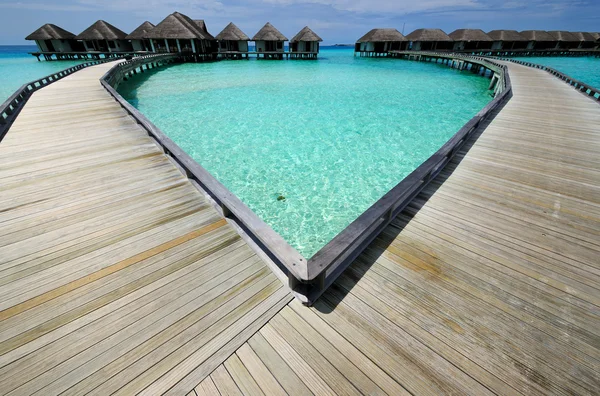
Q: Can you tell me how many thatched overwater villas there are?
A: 15